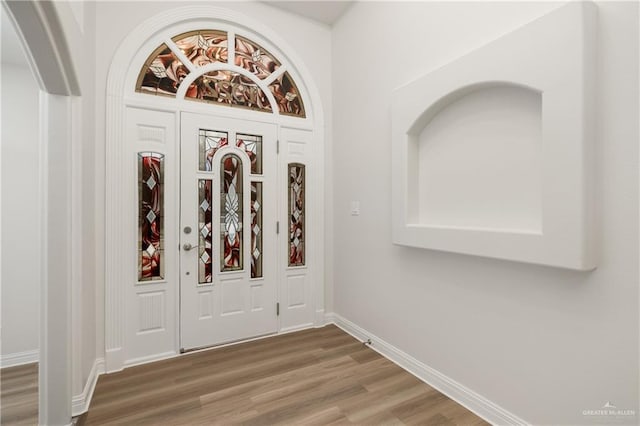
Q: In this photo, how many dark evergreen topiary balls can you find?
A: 0